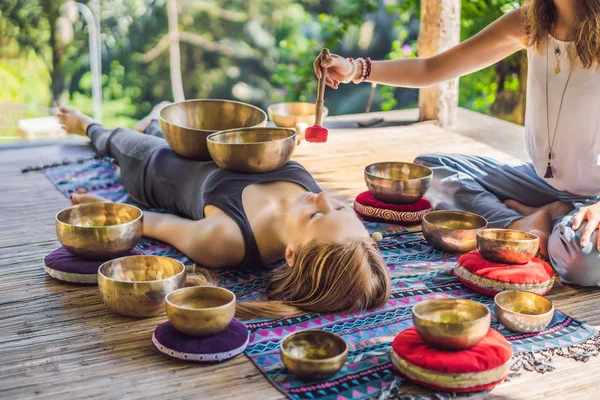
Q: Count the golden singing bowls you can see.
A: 12